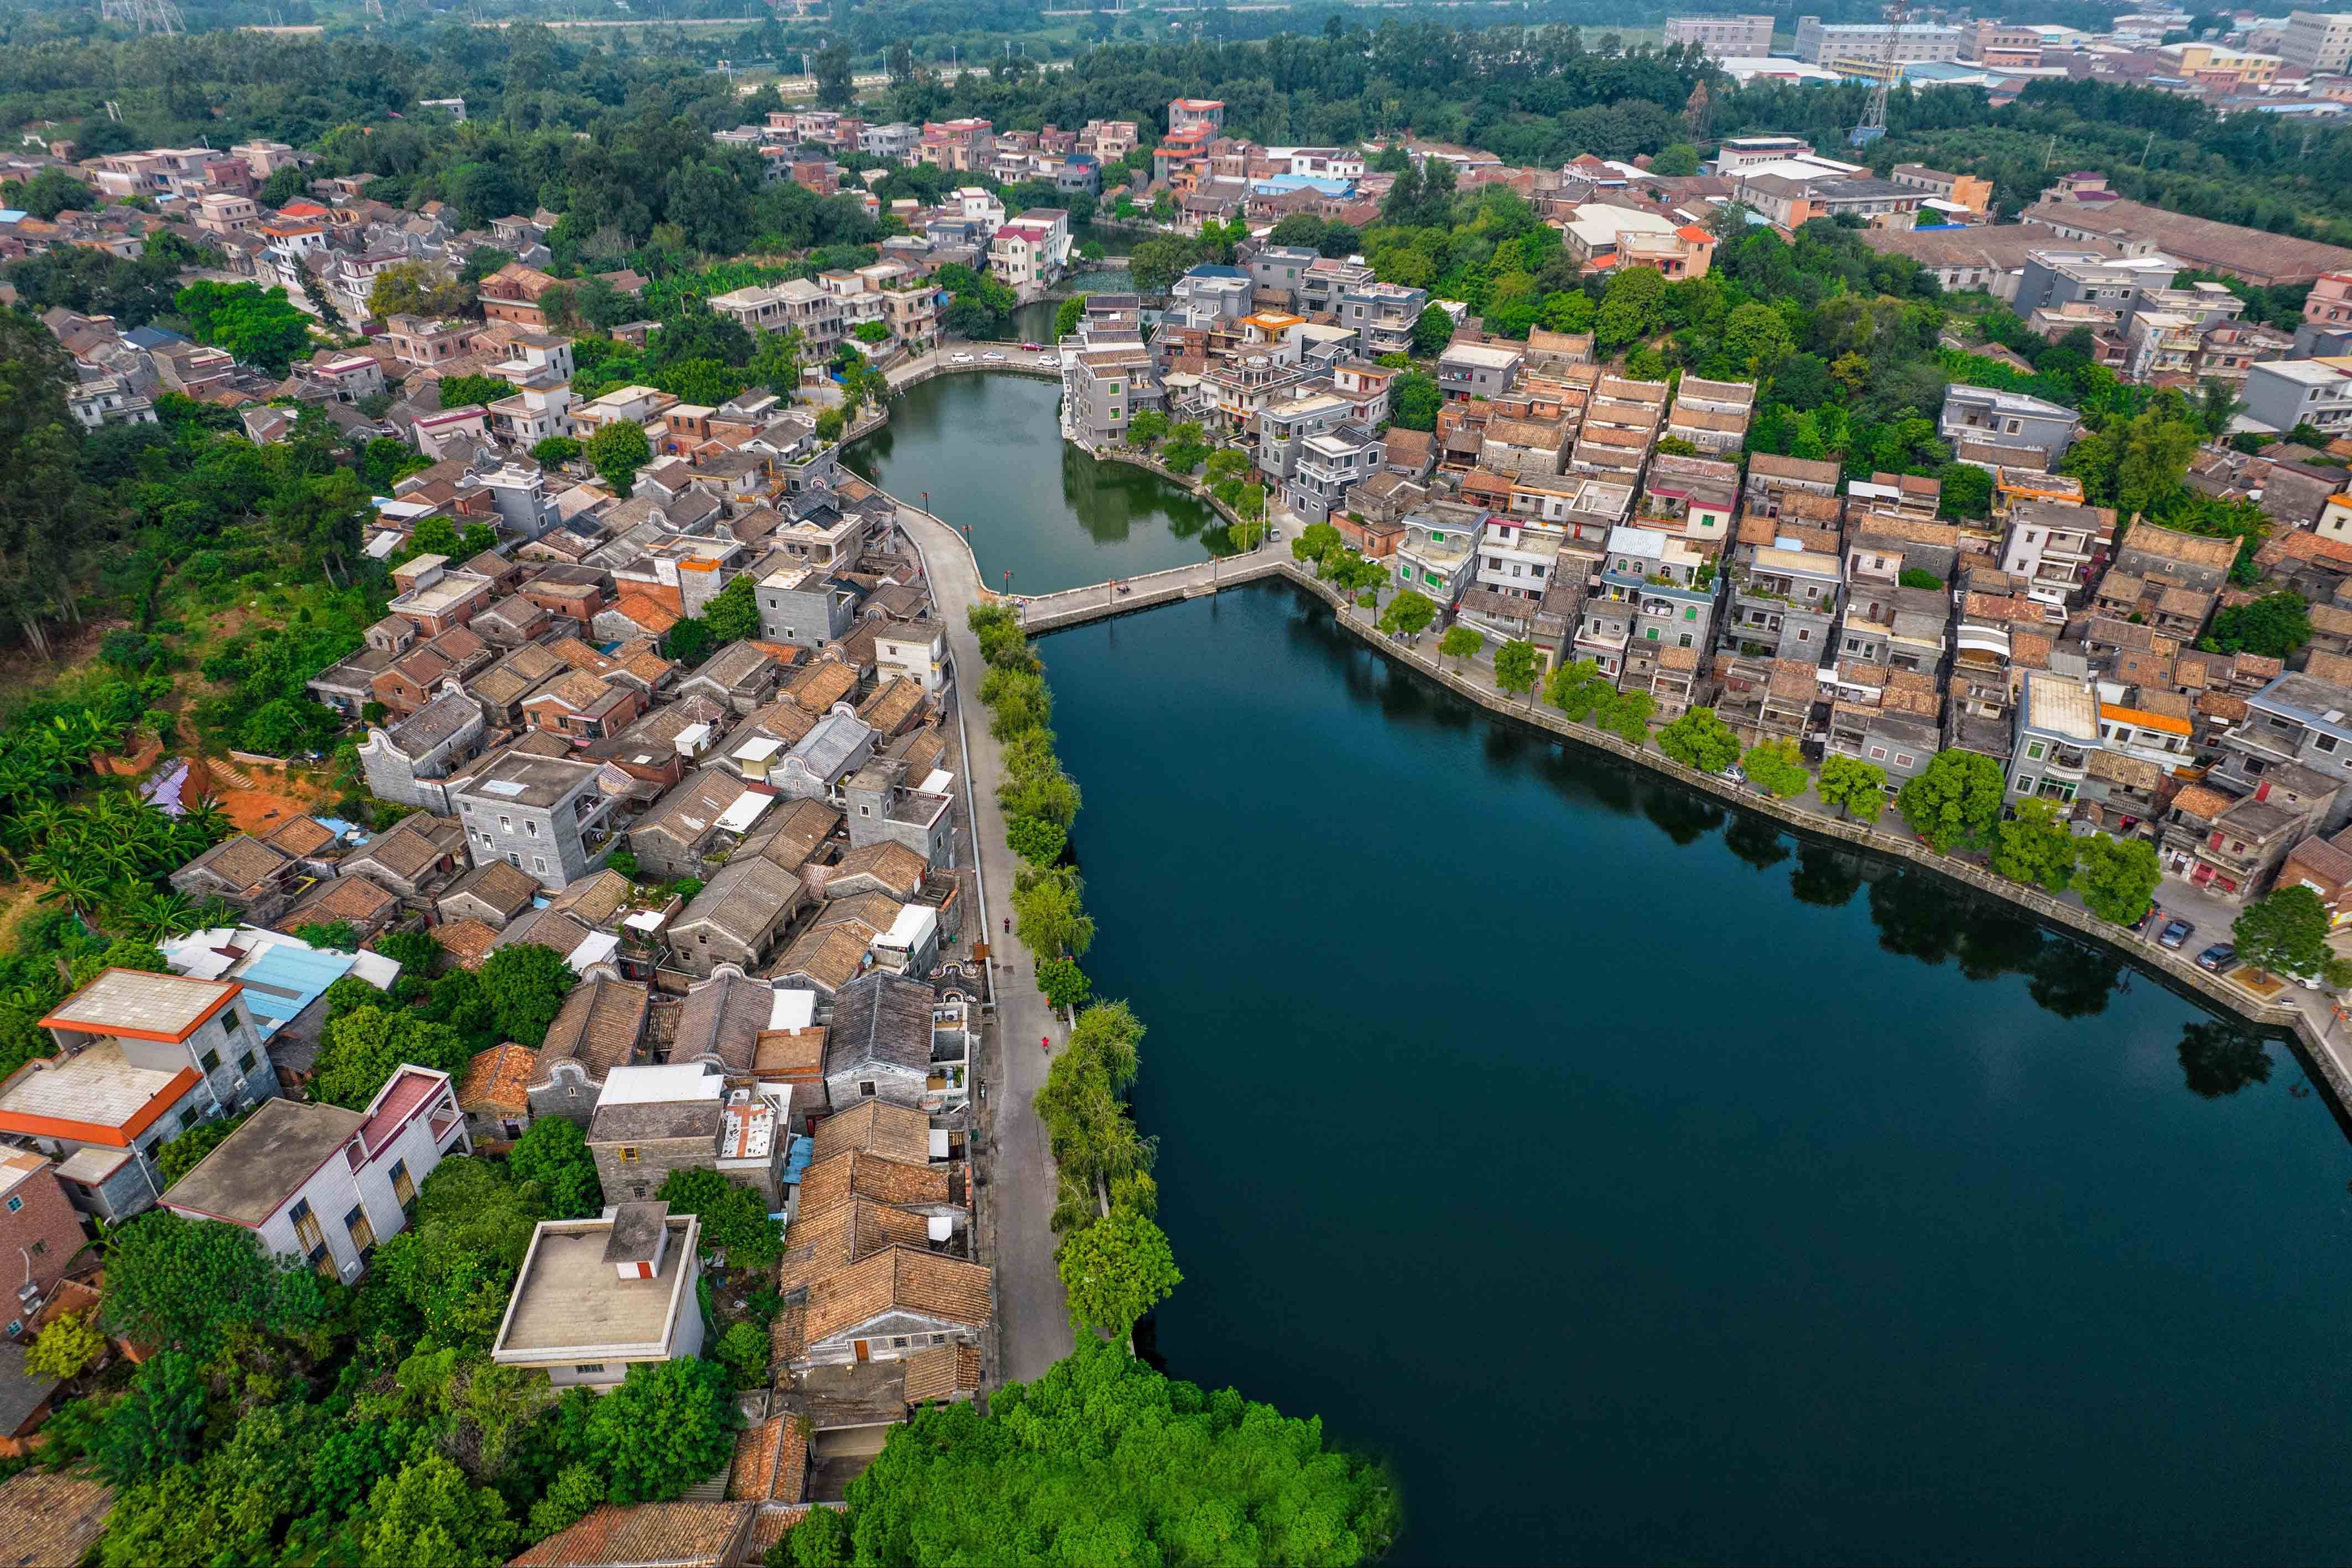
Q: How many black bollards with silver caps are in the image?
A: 0